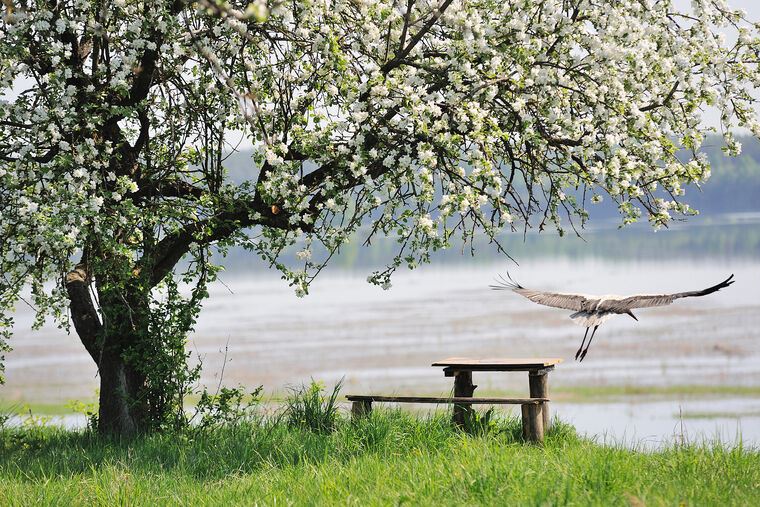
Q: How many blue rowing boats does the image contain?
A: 0